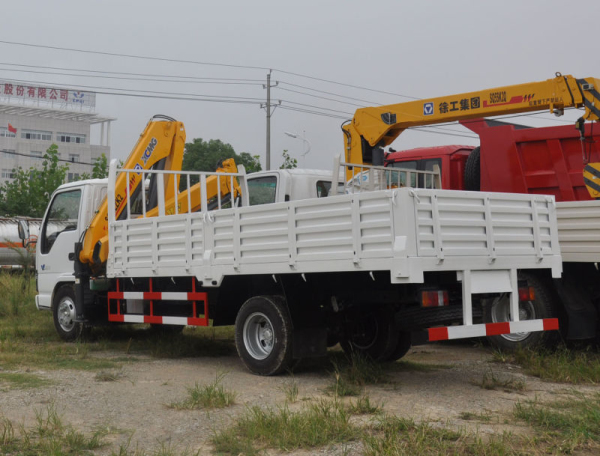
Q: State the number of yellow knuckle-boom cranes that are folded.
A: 1